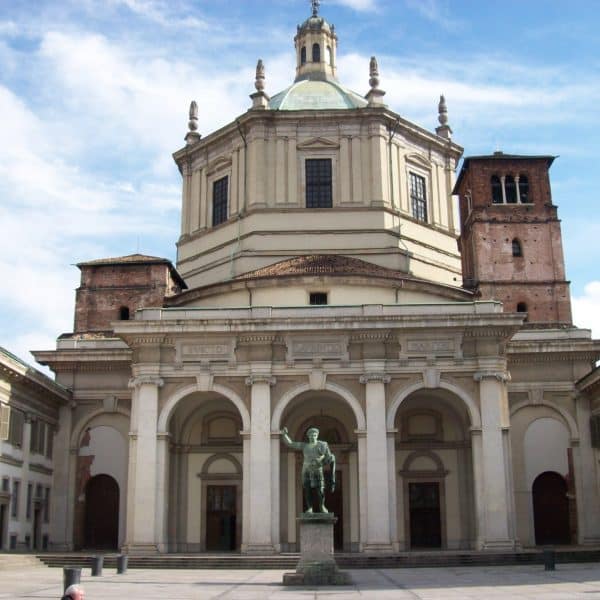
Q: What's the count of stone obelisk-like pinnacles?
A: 4